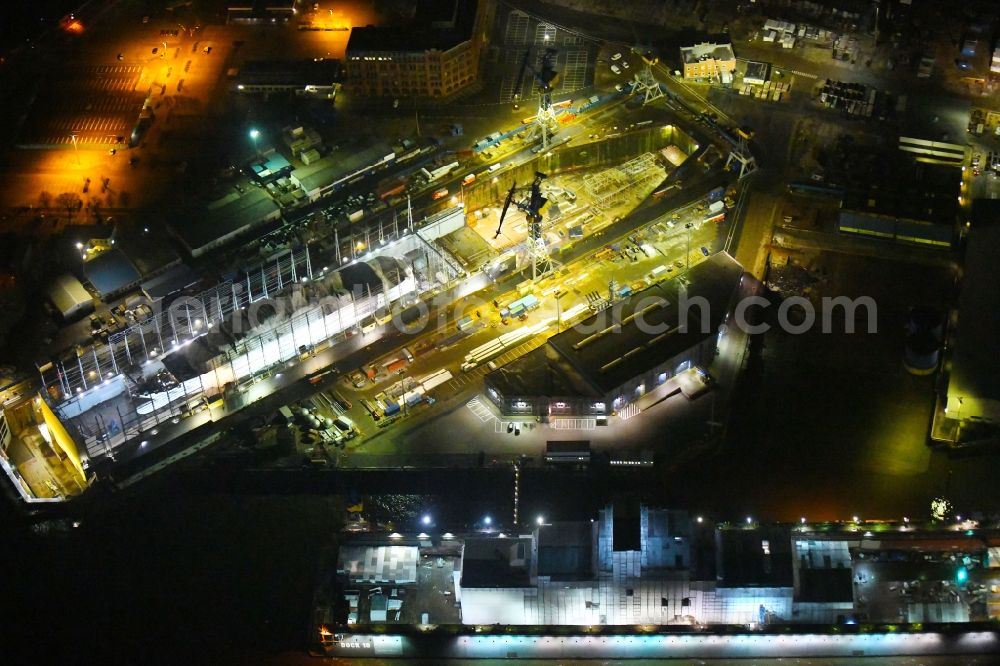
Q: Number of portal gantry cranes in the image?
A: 4